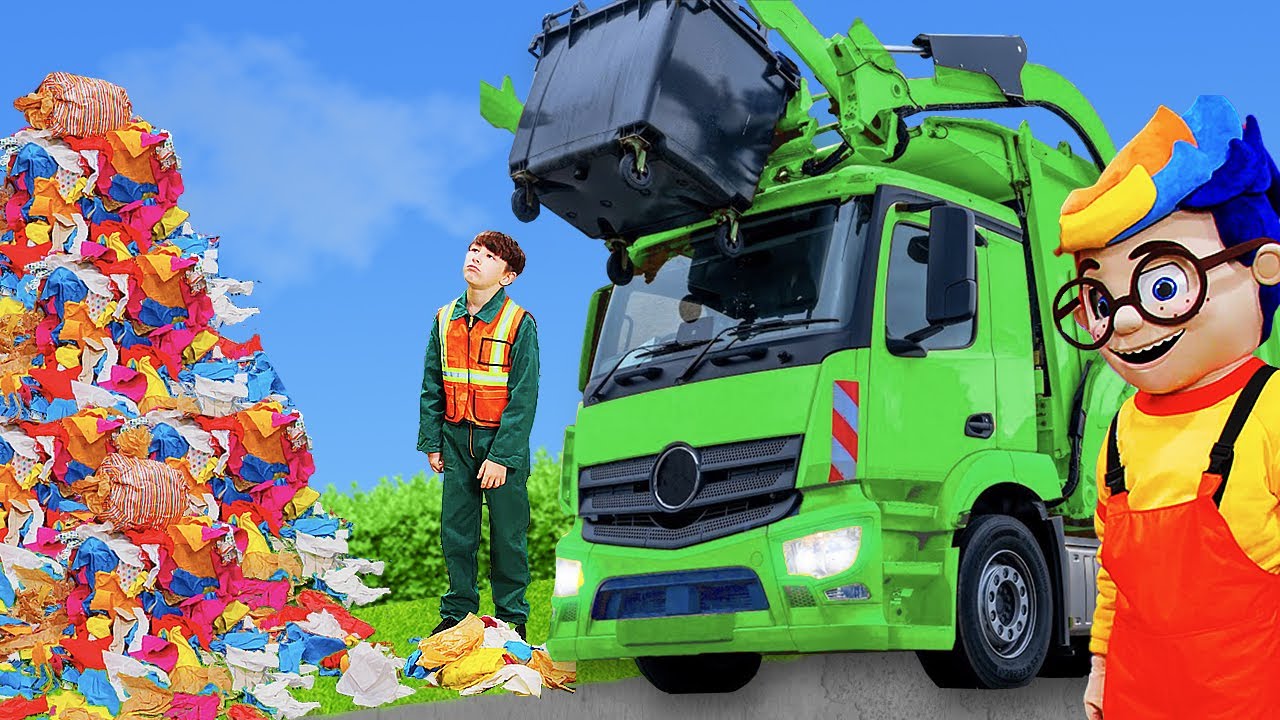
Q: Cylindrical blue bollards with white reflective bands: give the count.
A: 0